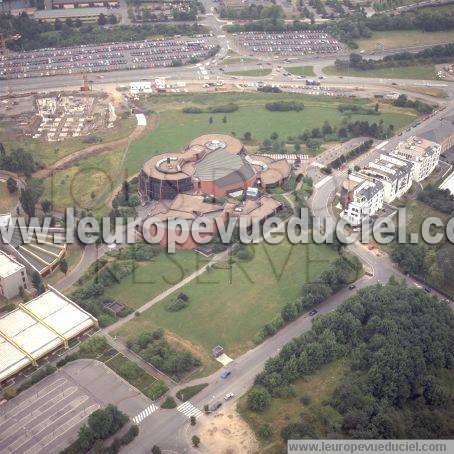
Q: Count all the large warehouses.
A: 1